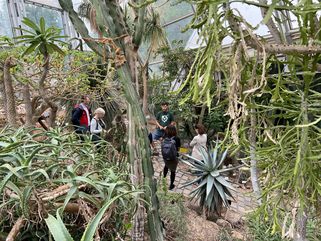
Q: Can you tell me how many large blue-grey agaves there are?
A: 1